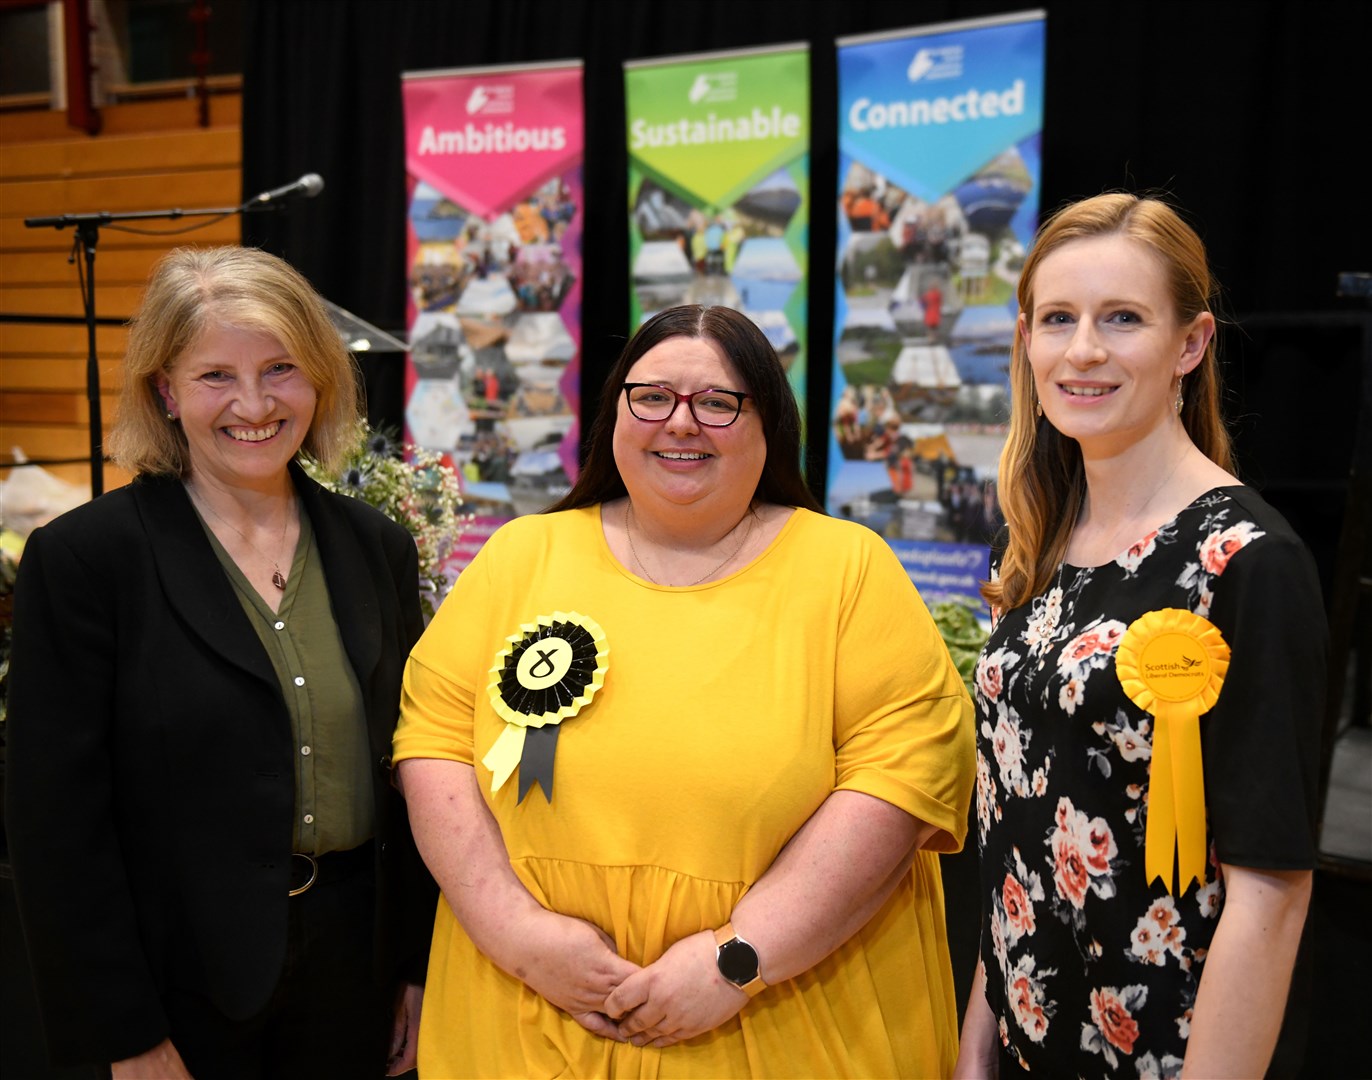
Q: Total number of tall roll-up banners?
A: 3